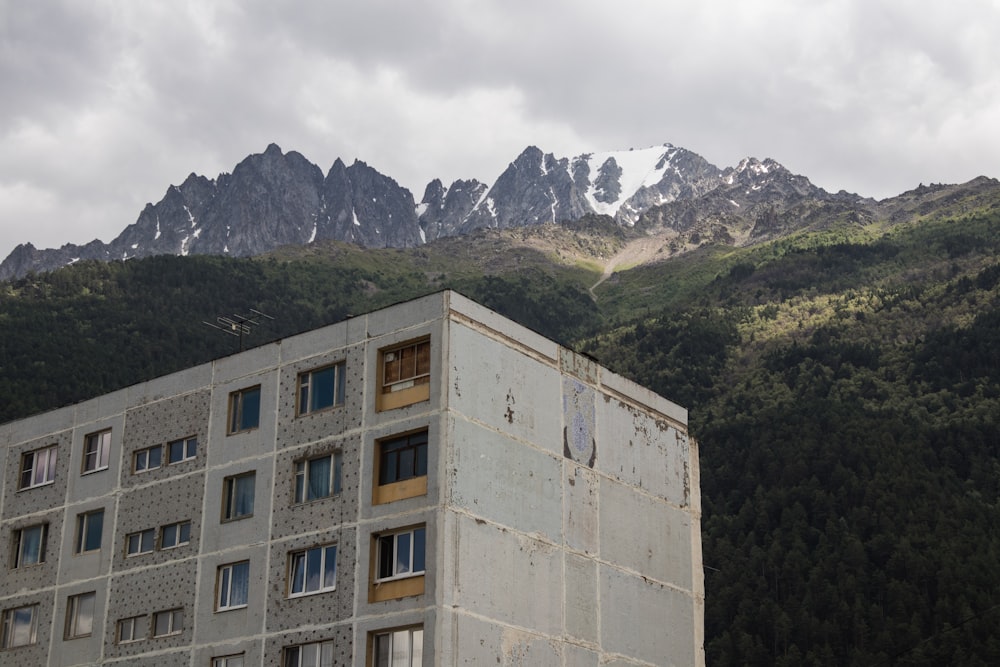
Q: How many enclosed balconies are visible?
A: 4